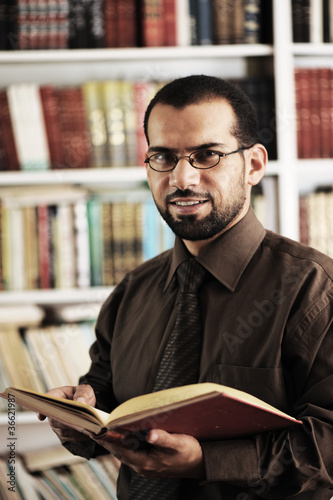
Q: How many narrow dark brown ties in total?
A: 1